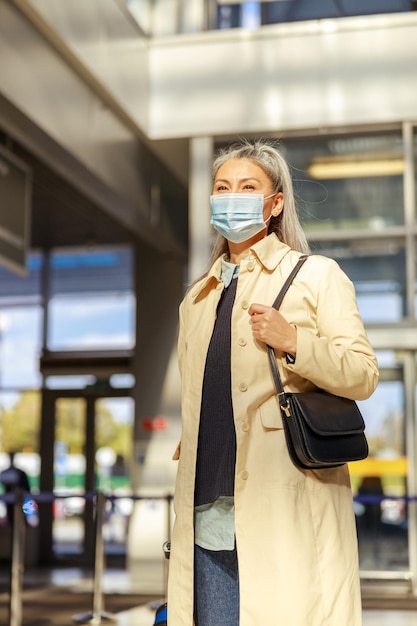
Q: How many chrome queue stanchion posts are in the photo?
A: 3